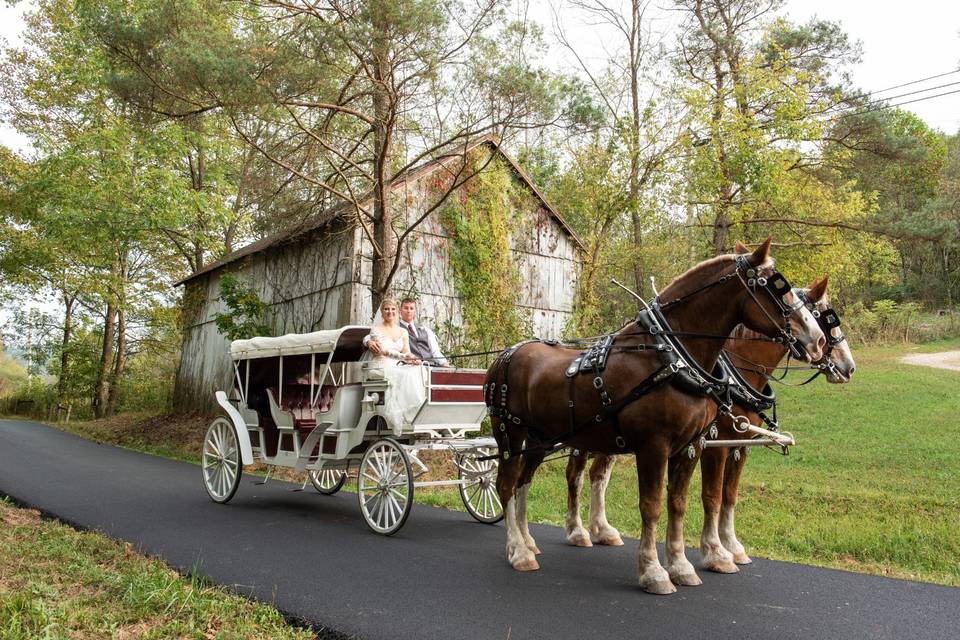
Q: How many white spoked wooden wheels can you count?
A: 4